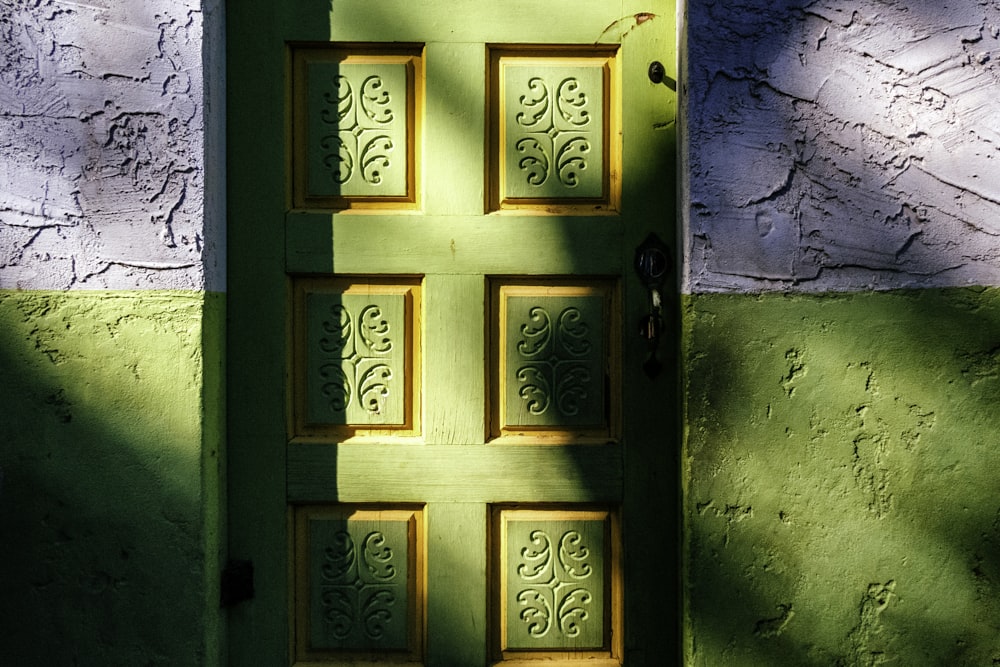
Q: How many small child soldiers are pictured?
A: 0